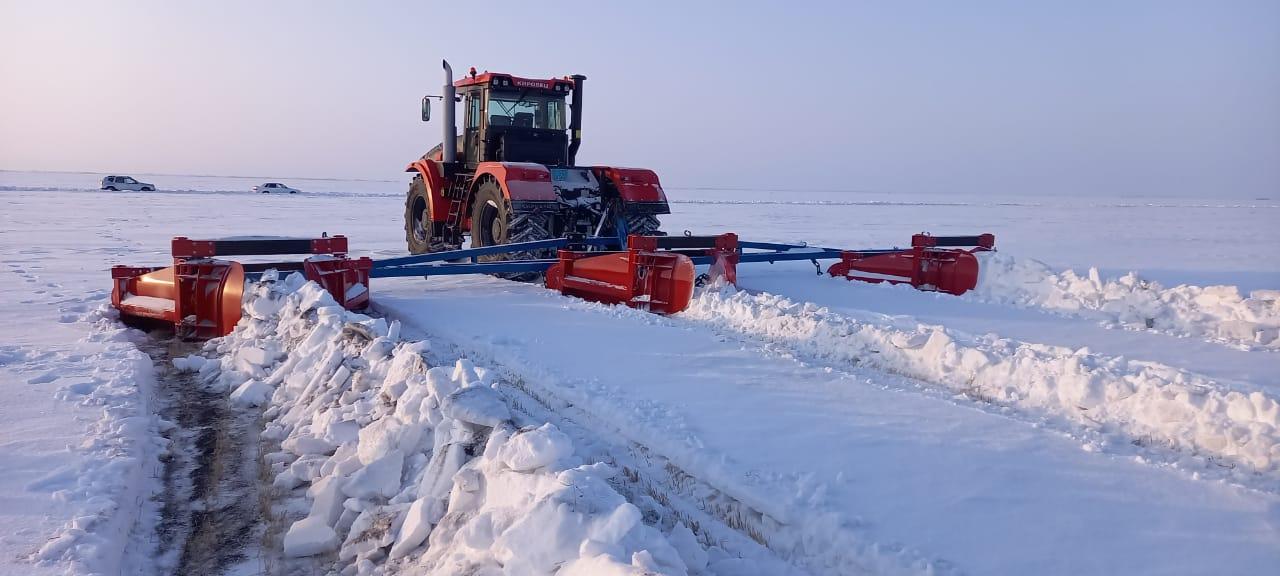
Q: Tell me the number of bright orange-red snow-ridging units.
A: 3